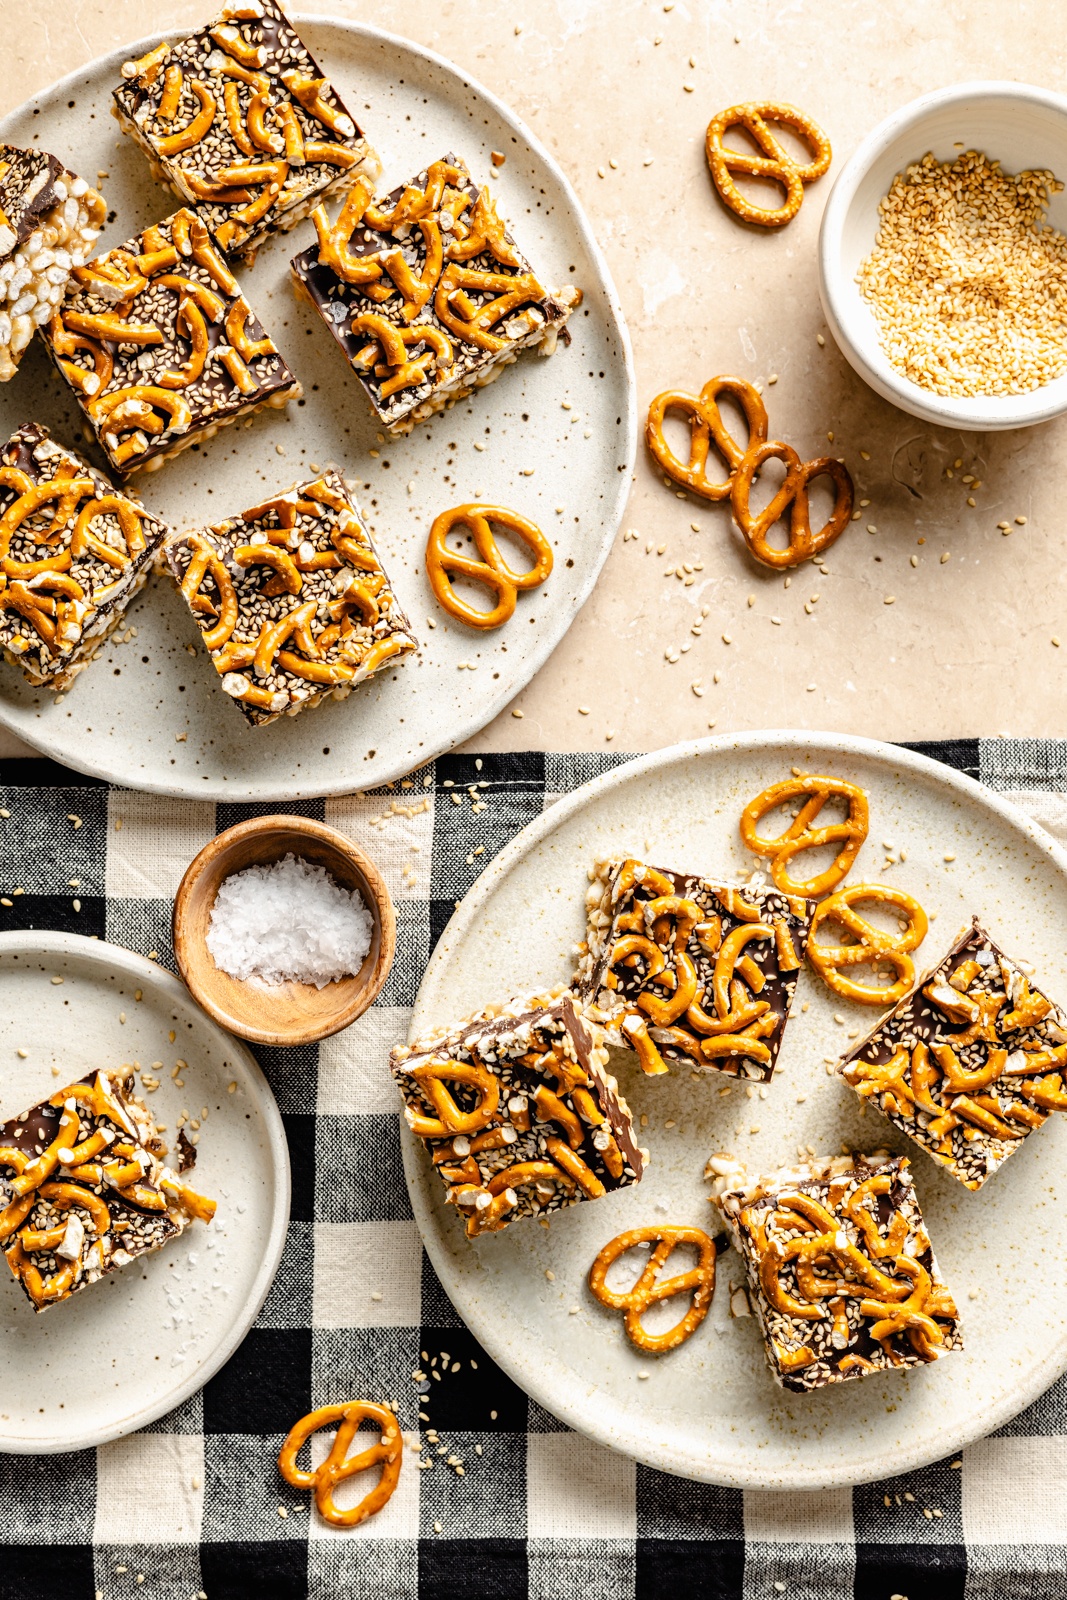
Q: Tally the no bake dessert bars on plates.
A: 11